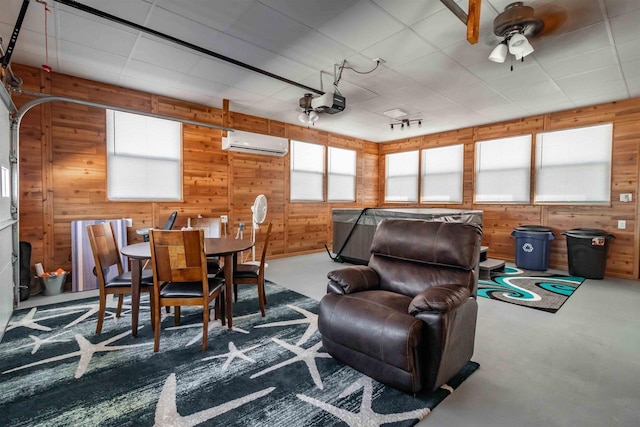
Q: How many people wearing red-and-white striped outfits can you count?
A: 0